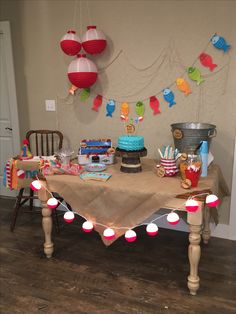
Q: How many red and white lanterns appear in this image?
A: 3